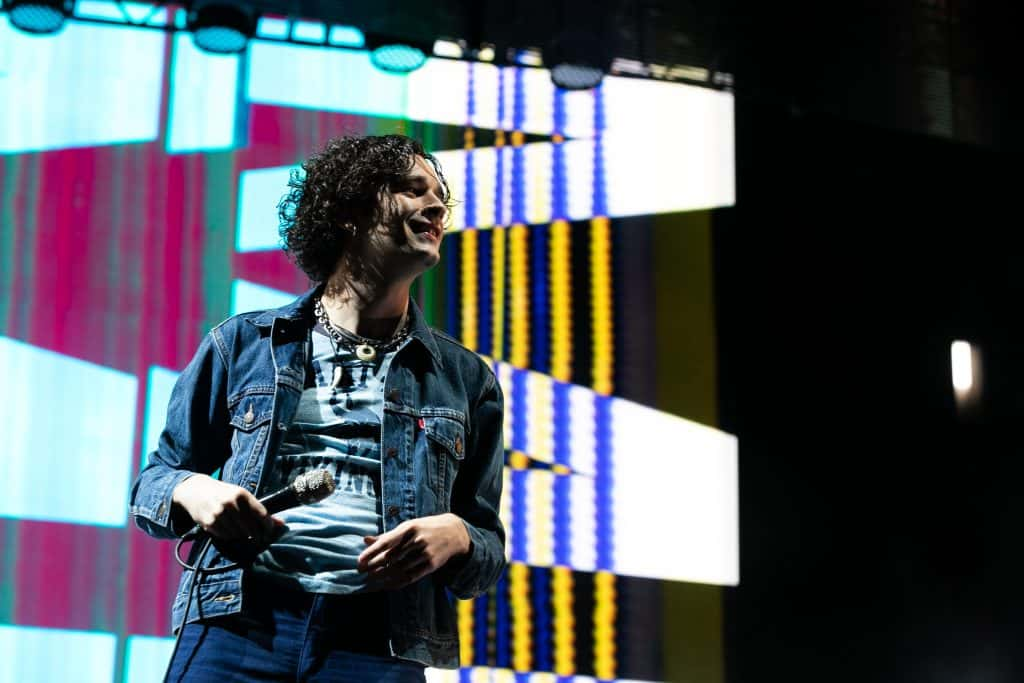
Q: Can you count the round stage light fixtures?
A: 4